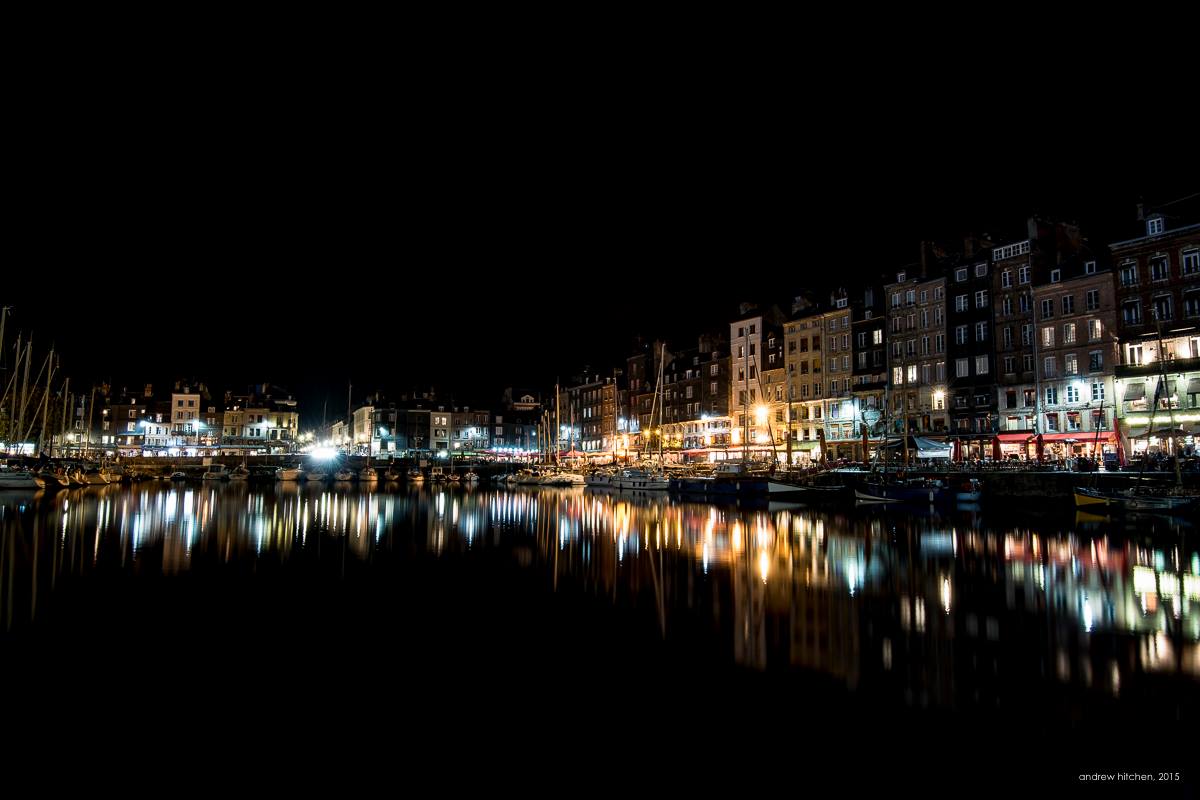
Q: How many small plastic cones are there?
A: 0